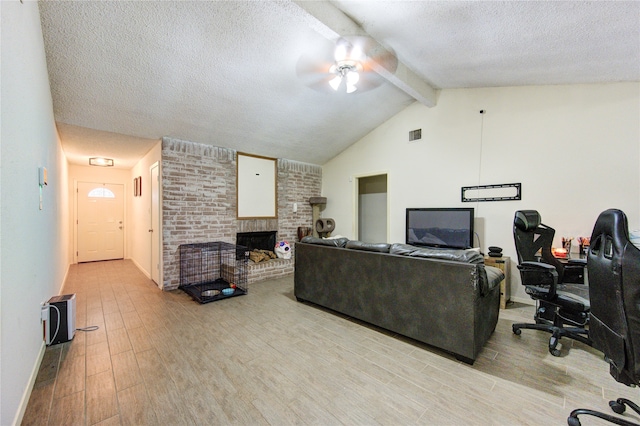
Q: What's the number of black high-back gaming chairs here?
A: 2